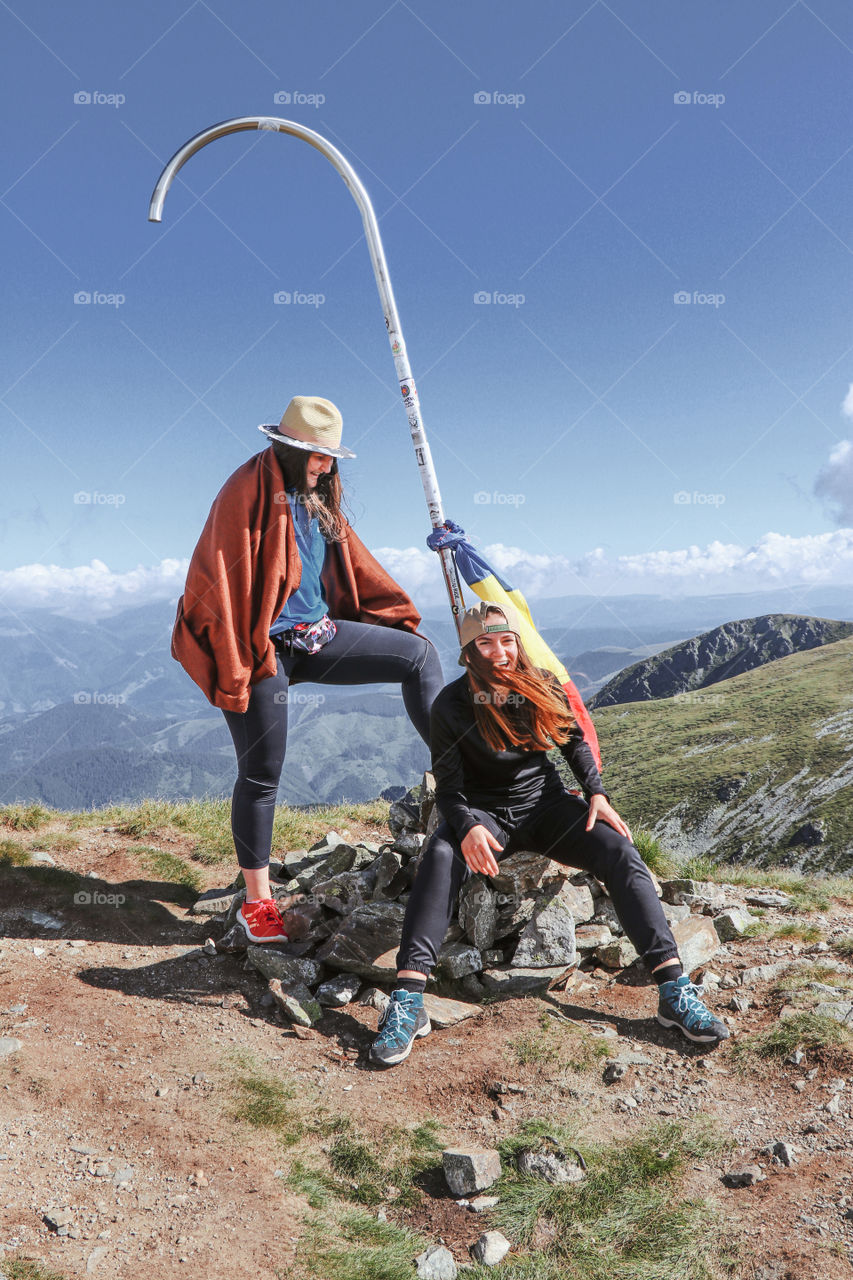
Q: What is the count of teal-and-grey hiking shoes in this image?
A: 2